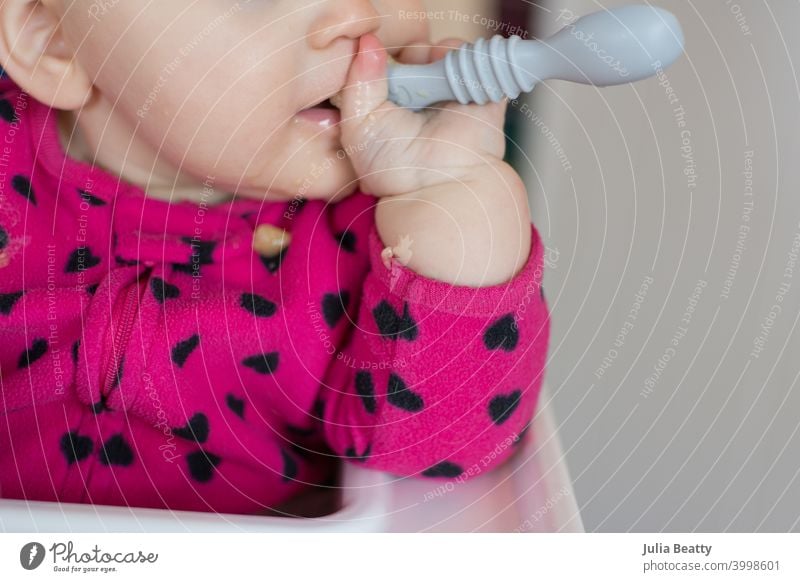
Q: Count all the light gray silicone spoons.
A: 1